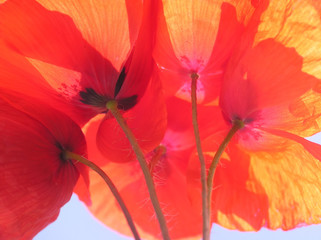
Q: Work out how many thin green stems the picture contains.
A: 4